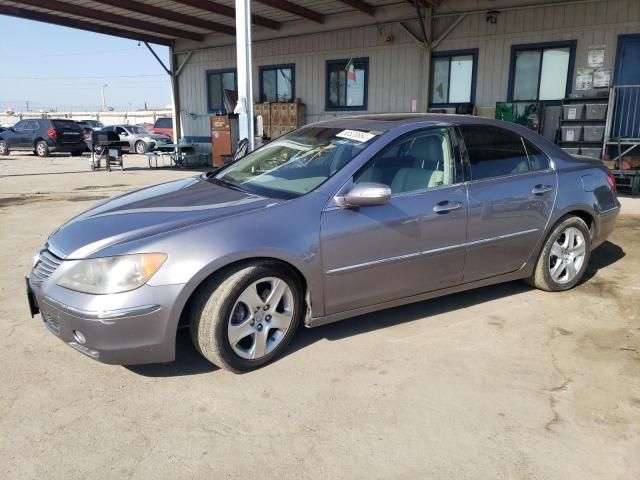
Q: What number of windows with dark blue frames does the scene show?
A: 5